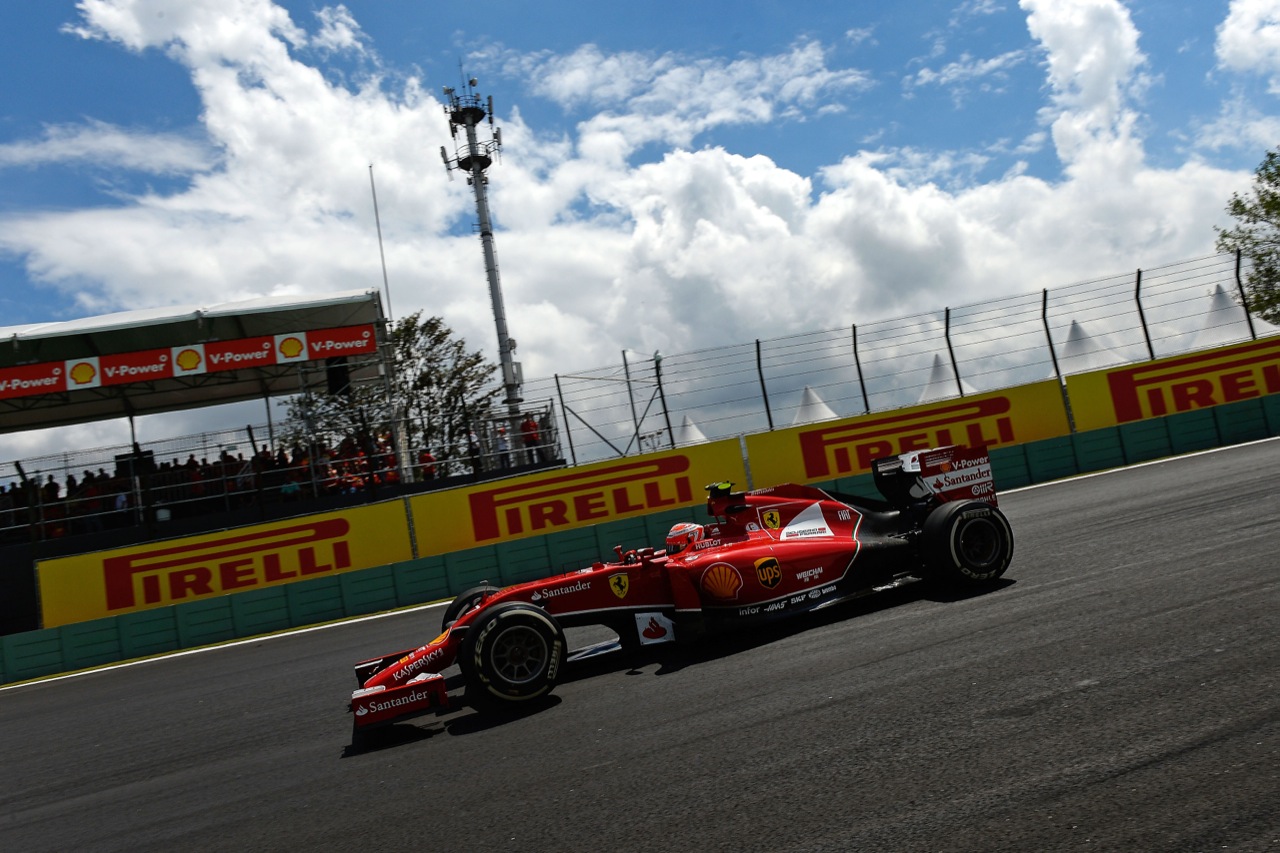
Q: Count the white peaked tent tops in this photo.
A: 5